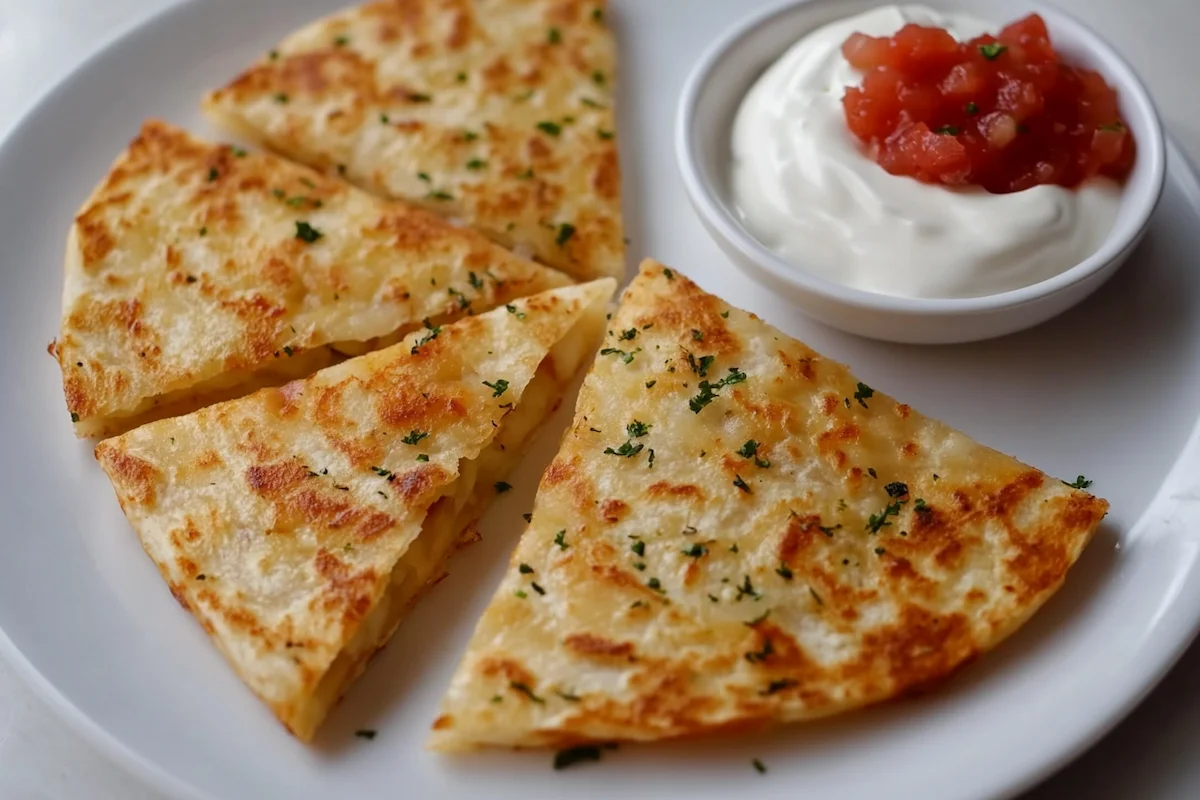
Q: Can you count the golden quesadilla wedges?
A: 4